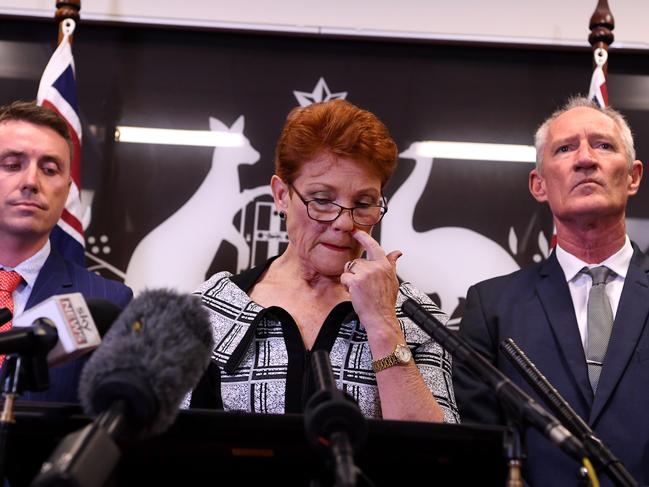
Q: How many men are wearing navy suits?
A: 2